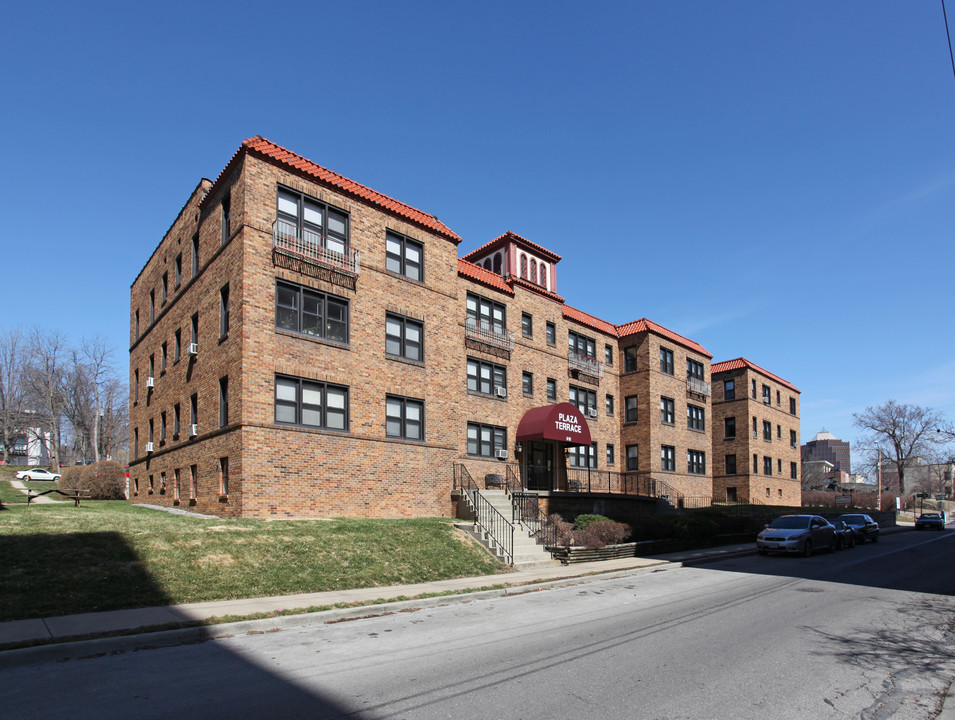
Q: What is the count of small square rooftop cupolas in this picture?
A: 1